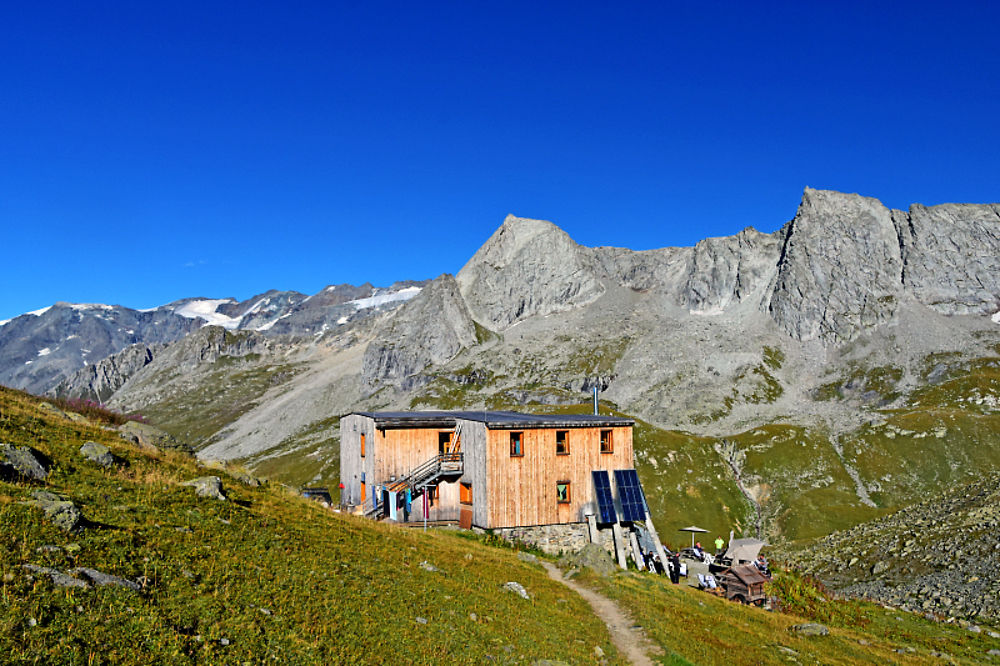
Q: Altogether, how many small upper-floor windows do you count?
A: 3